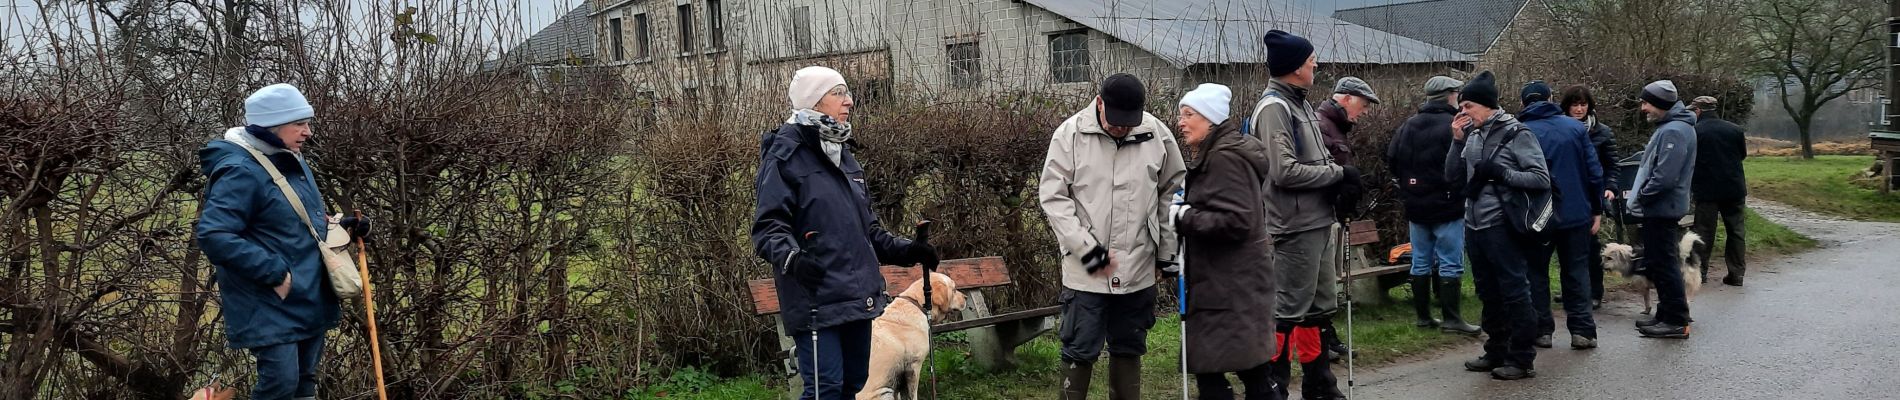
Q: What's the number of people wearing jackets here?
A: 12